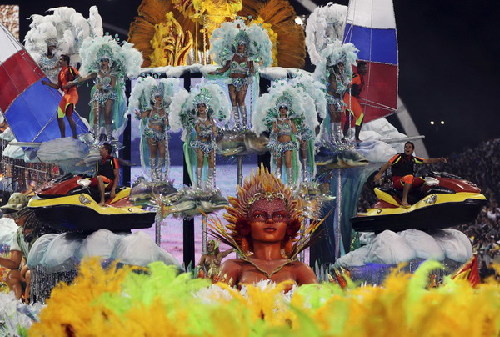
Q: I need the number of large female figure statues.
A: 1